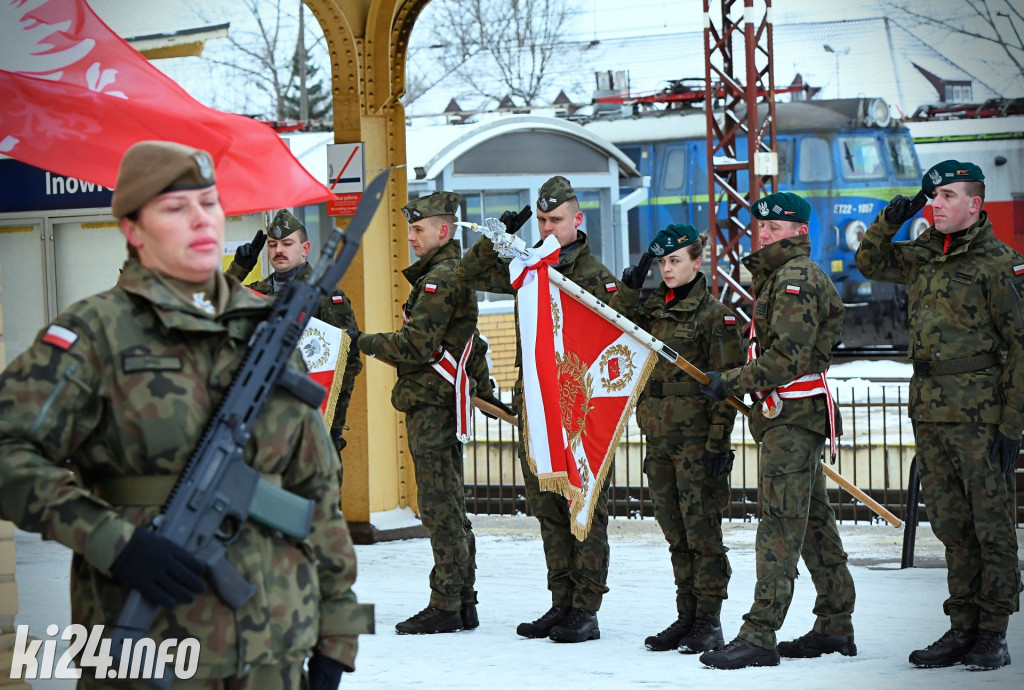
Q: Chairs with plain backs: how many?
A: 0